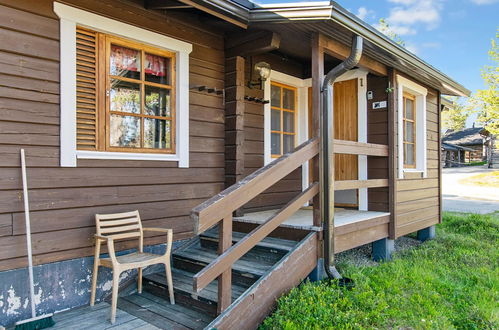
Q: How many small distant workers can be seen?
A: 0